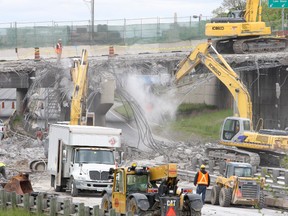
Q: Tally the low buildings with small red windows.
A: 1